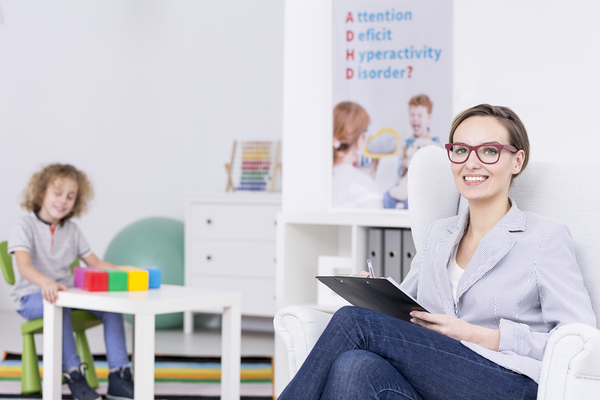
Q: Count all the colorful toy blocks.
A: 5